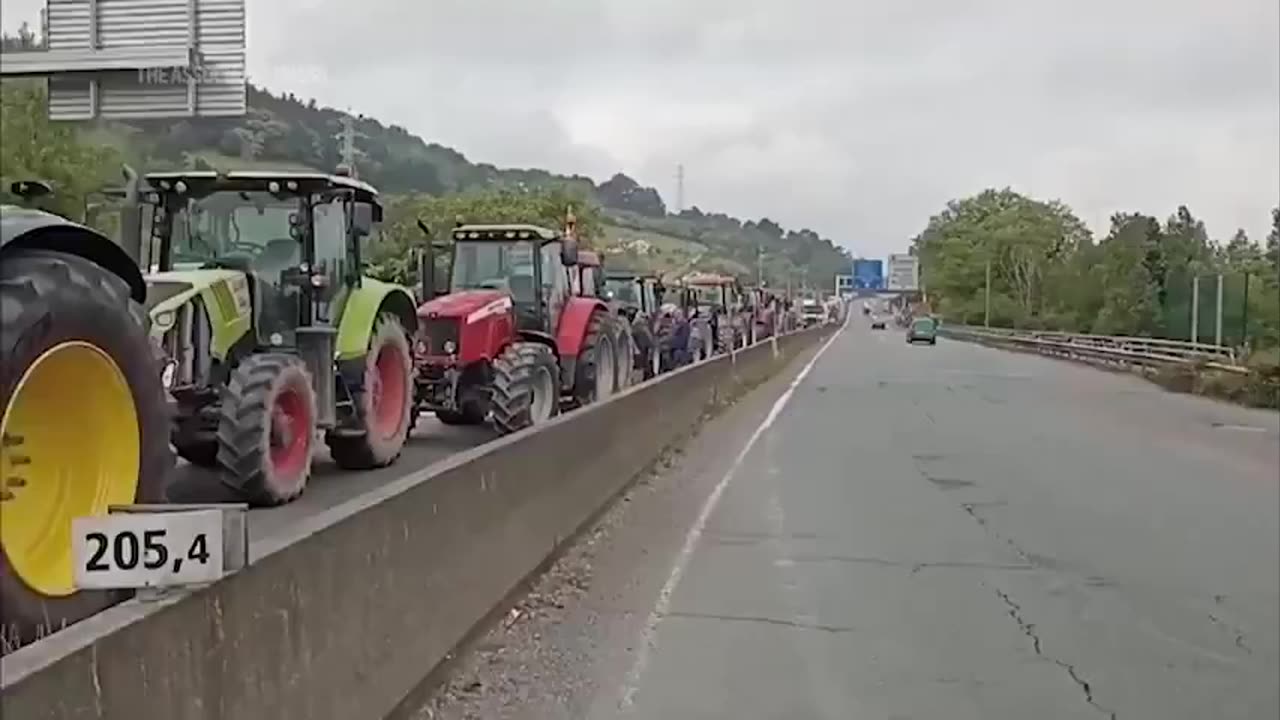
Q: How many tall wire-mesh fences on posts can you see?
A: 1